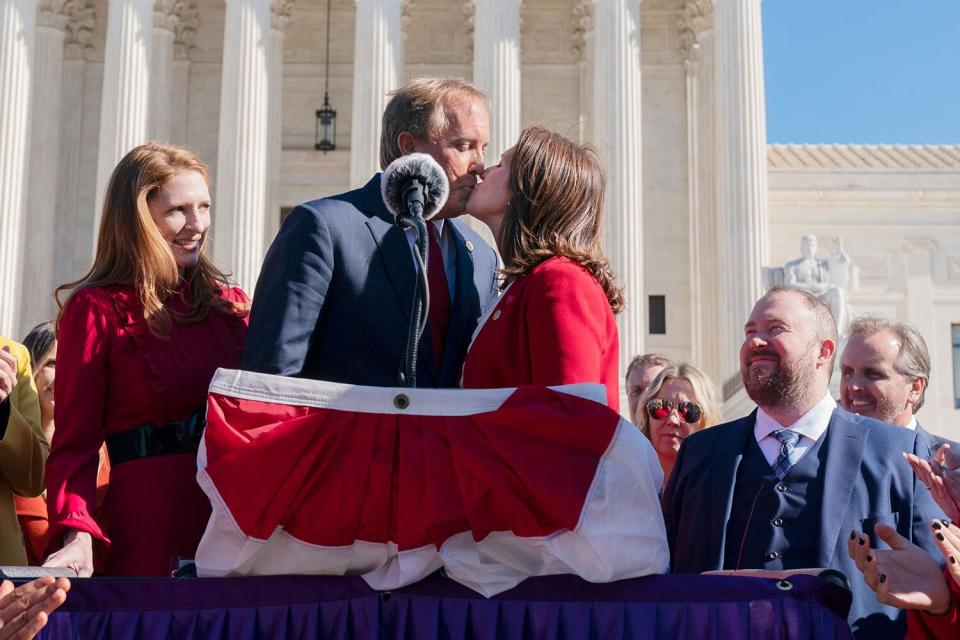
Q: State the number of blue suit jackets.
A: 3